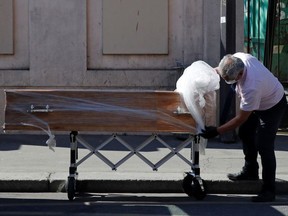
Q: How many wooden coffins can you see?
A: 1